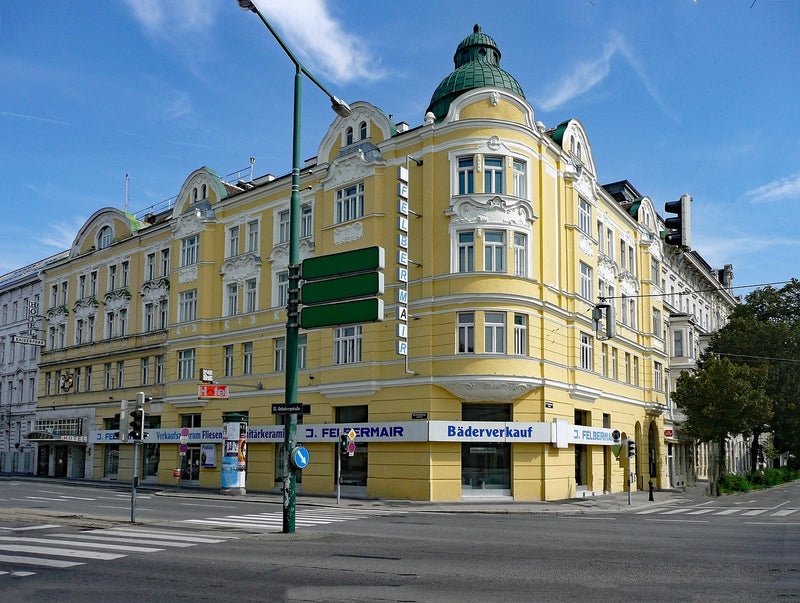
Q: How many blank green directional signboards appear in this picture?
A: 3